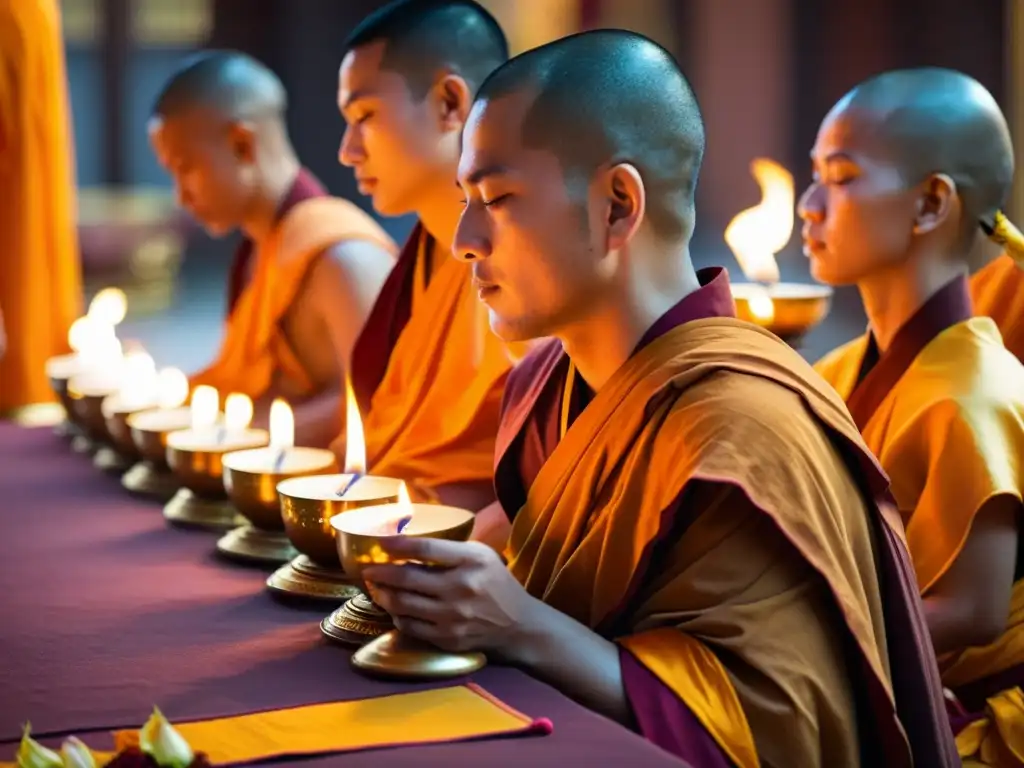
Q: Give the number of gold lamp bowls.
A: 9